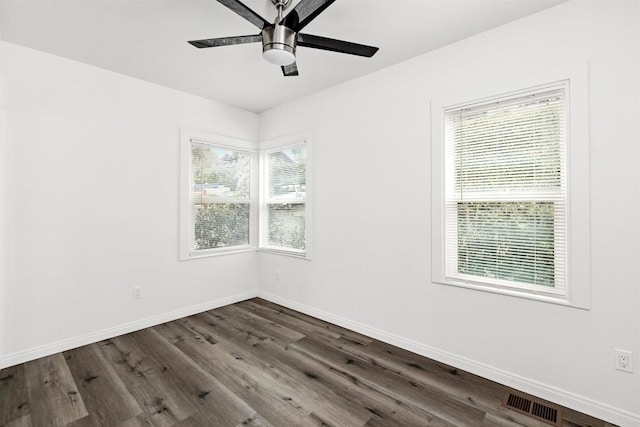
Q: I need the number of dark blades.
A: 5